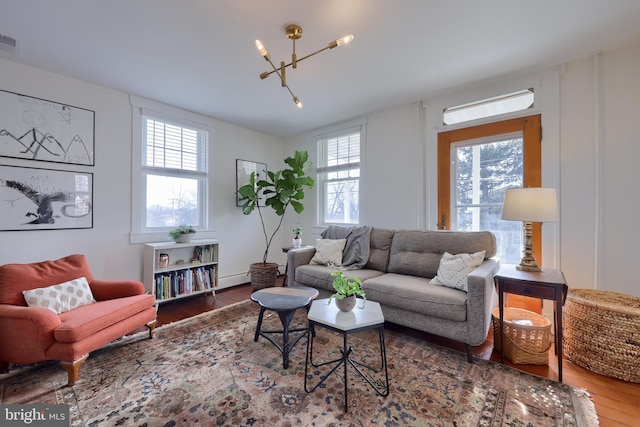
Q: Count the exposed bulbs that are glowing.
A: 3